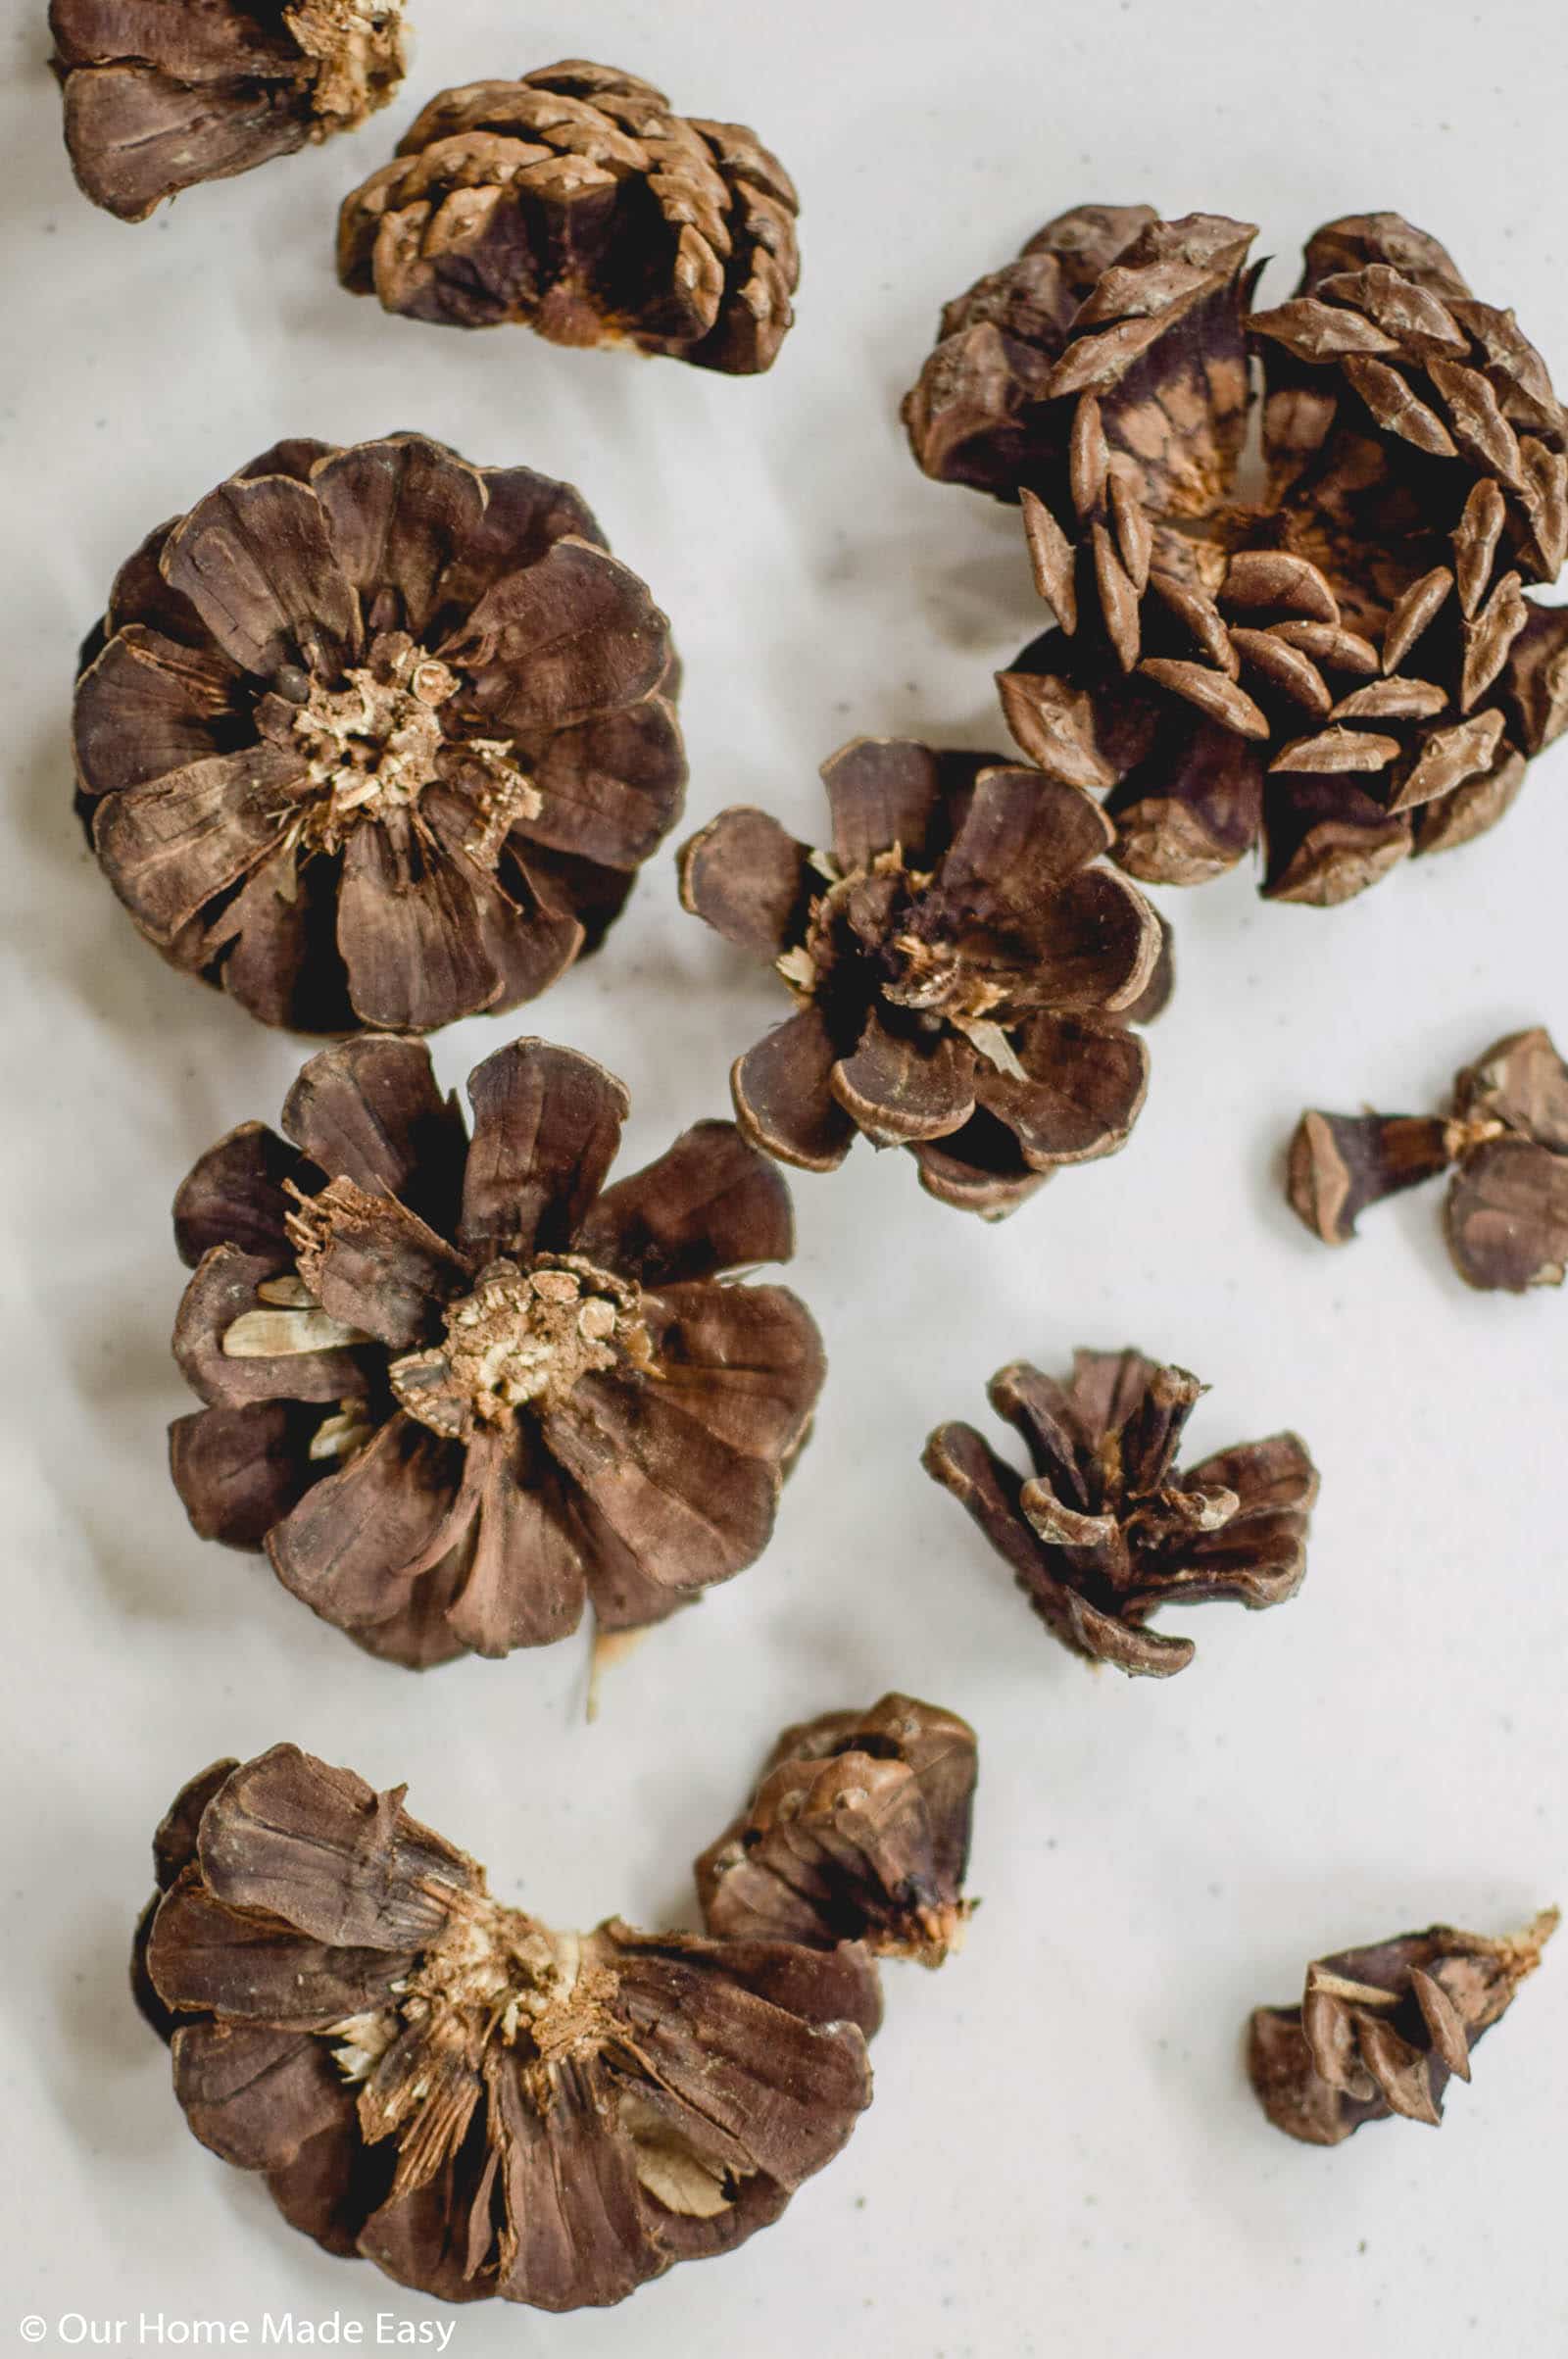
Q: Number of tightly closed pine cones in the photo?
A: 0